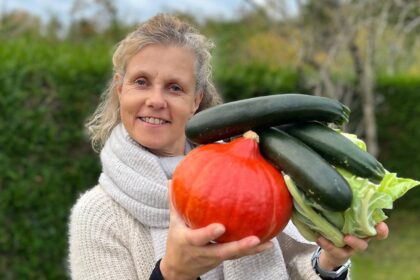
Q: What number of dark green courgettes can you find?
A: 3